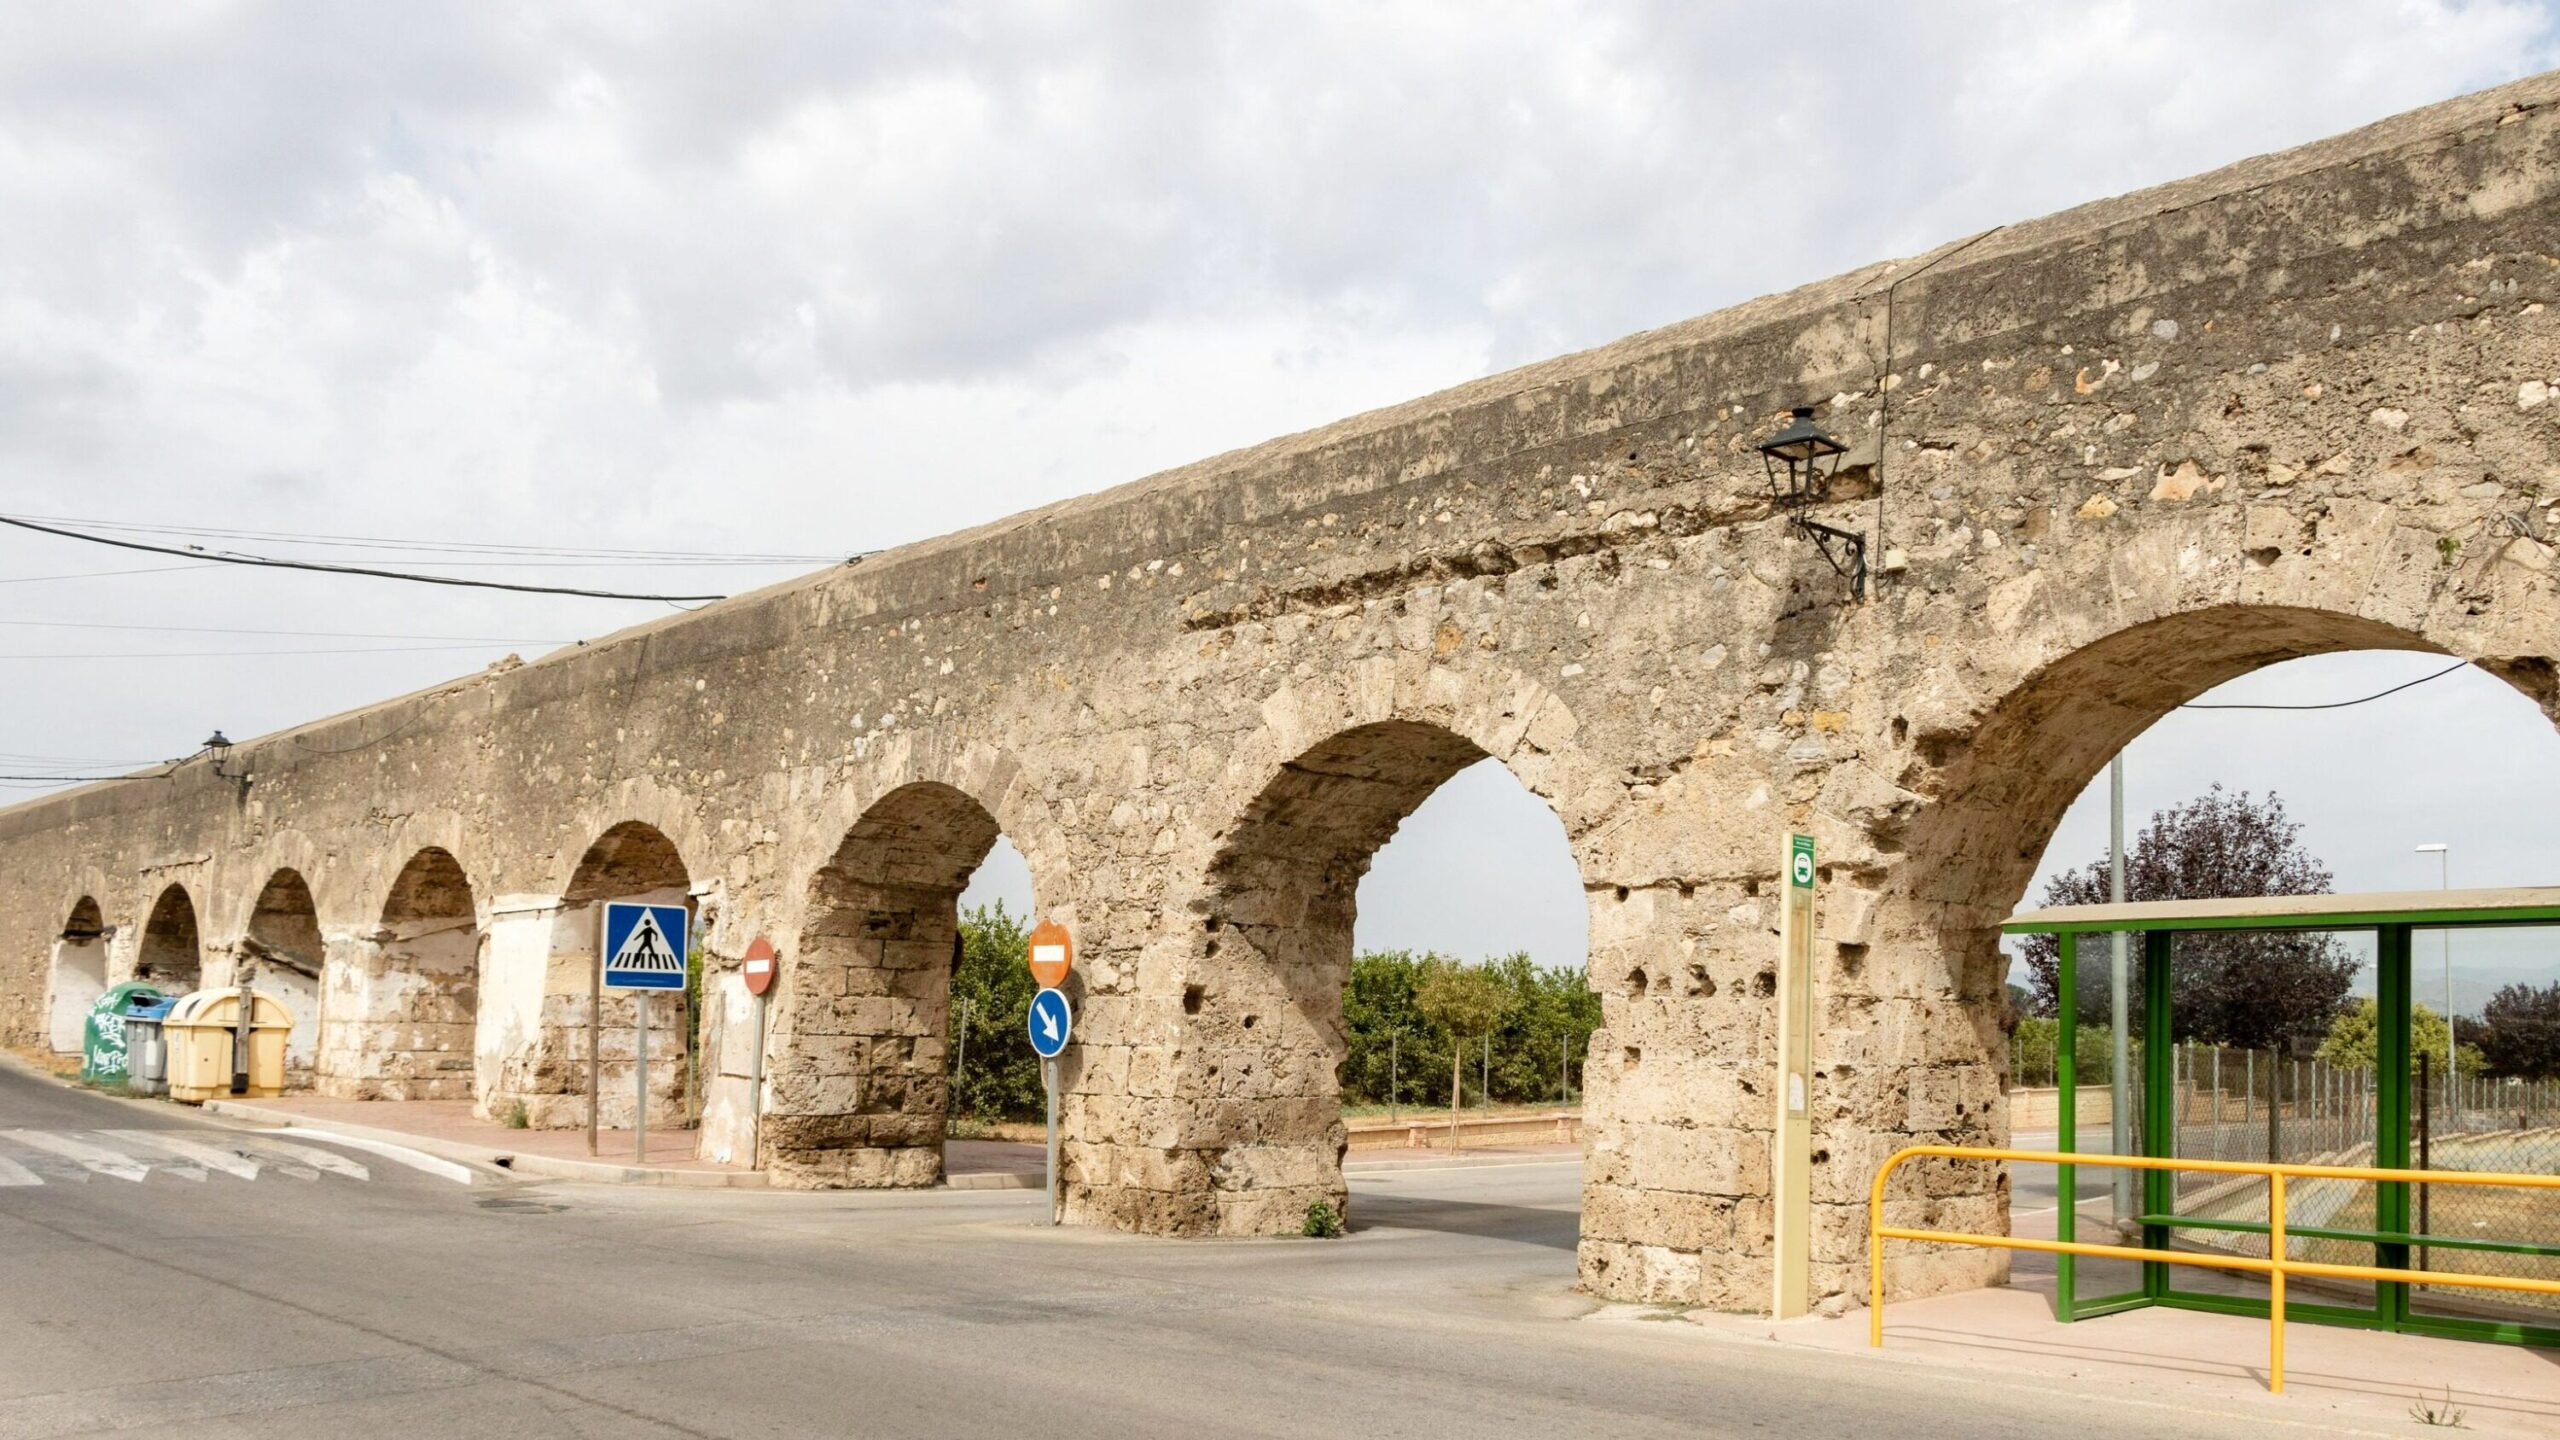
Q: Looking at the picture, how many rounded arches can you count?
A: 8